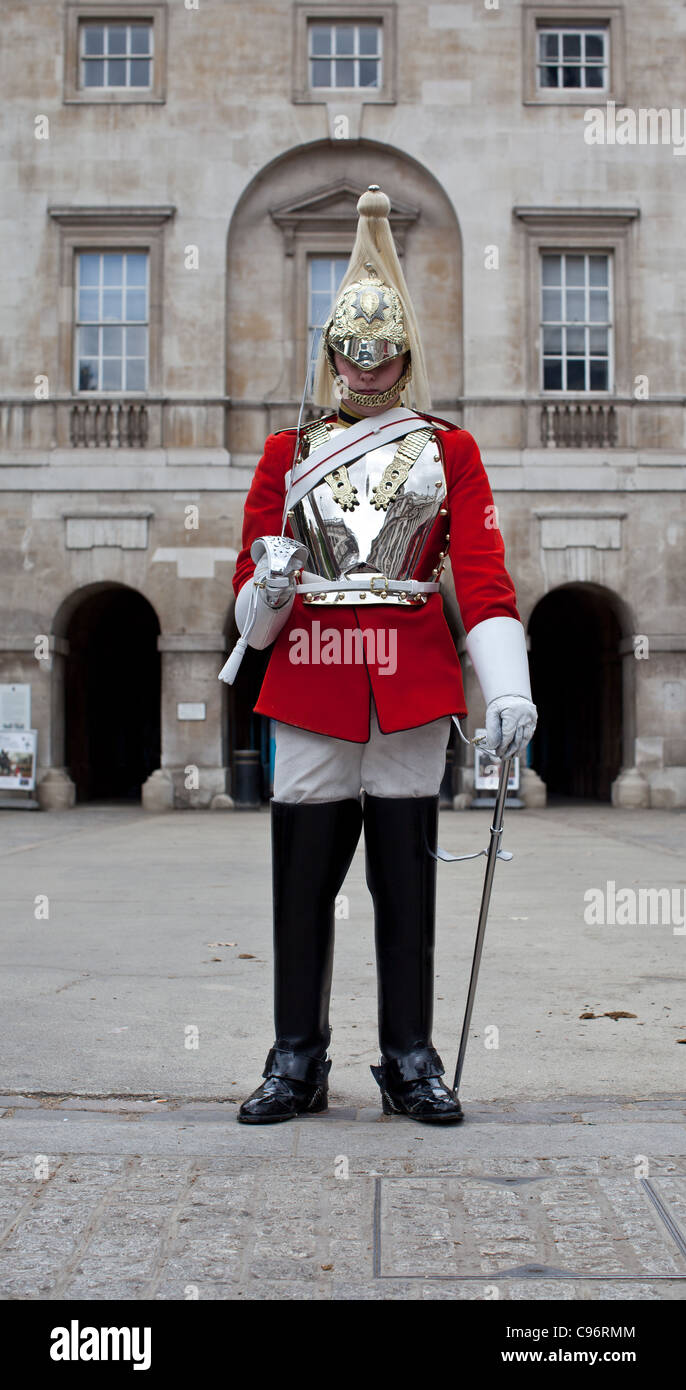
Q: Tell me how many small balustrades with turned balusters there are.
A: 2